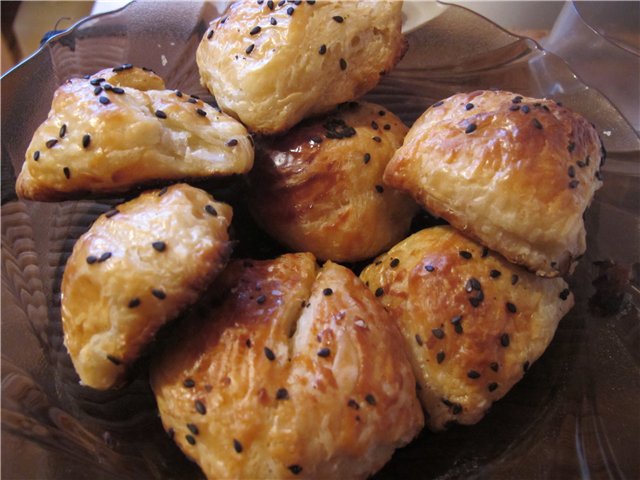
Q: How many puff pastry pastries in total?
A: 7